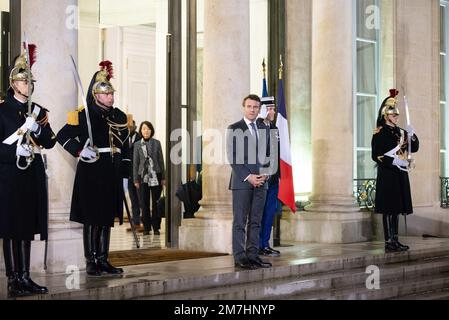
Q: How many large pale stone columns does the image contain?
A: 3